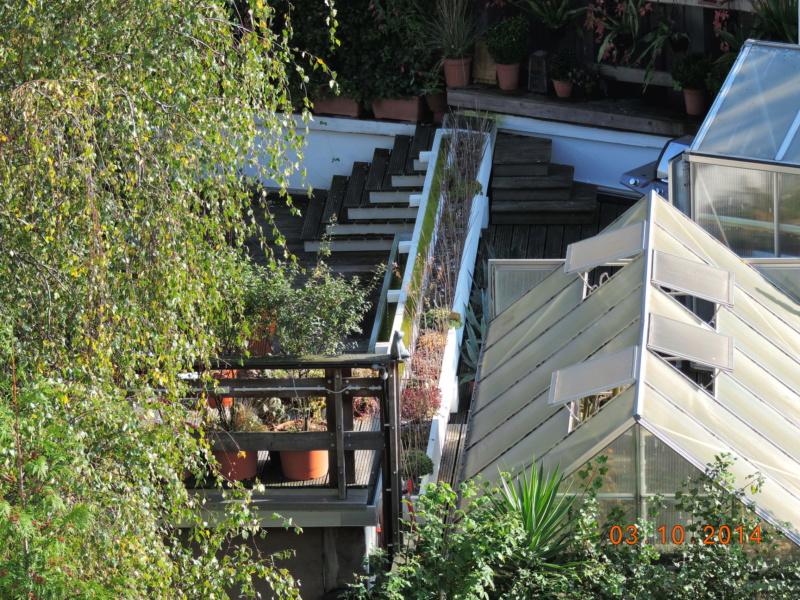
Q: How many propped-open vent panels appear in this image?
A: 4